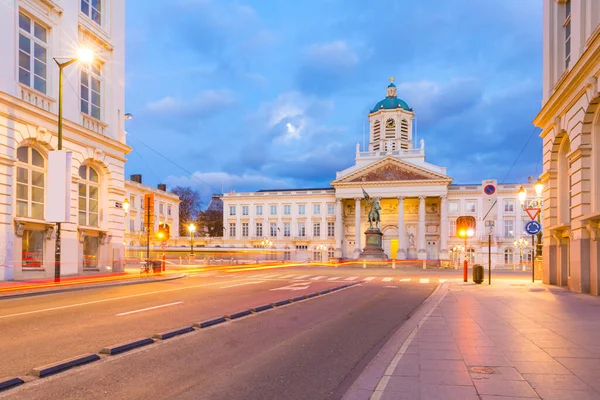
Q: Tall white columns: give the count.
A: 6